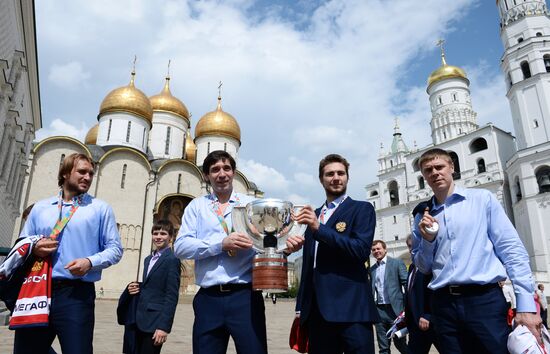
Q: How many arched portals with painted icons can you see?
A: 1